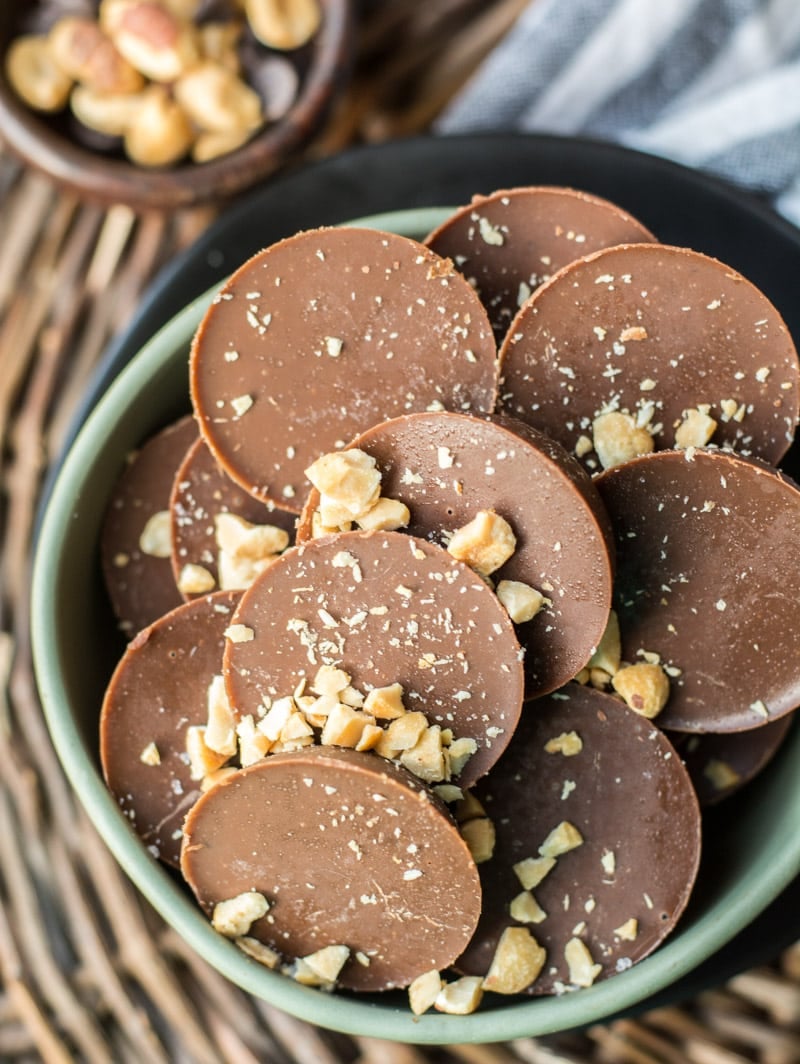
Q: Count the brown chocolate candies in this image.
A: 12